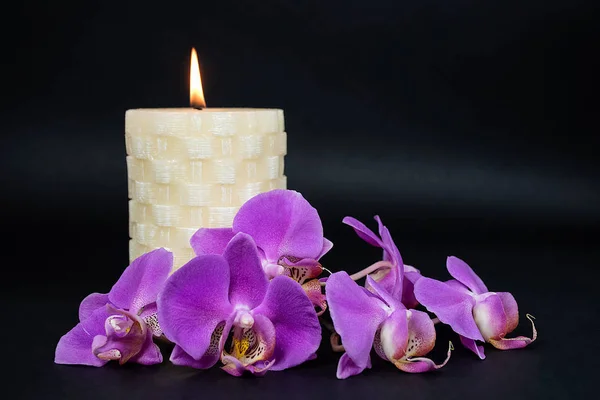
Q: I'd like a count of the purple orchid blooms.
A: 6